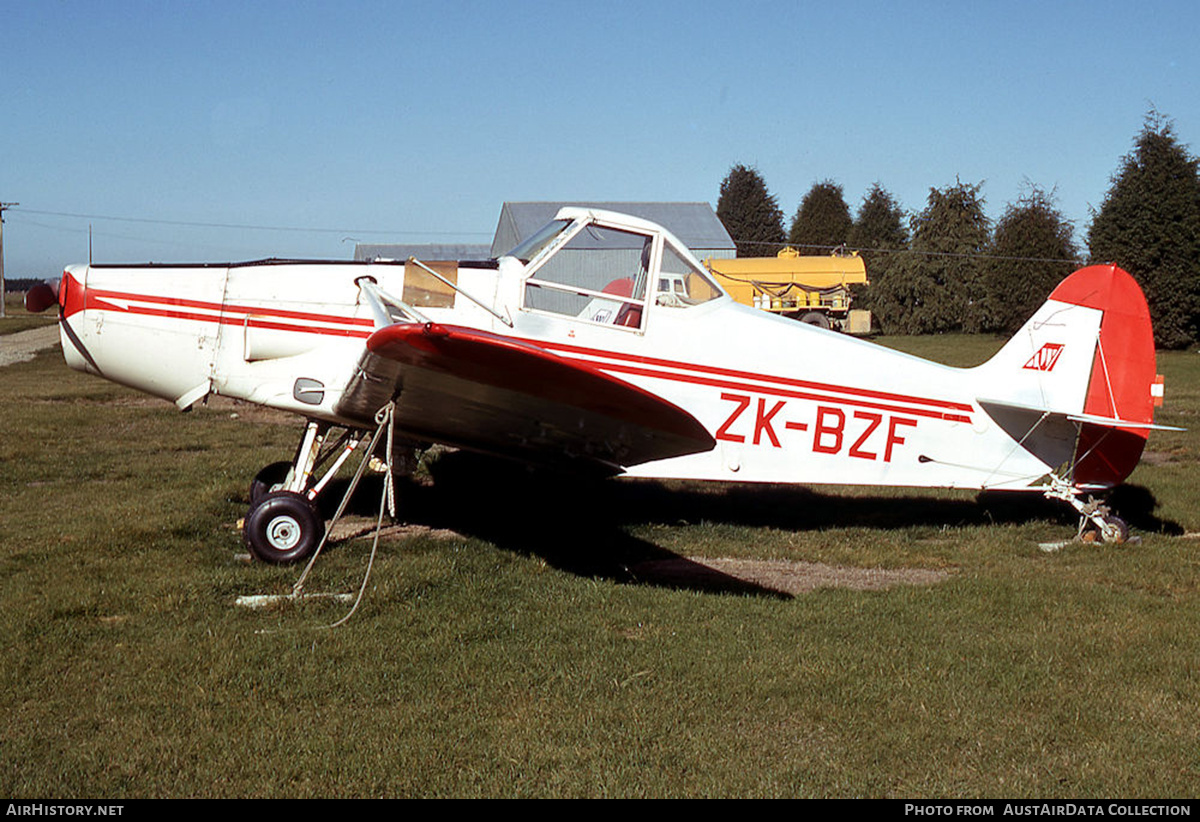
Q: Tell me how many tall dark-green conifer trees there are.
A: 6